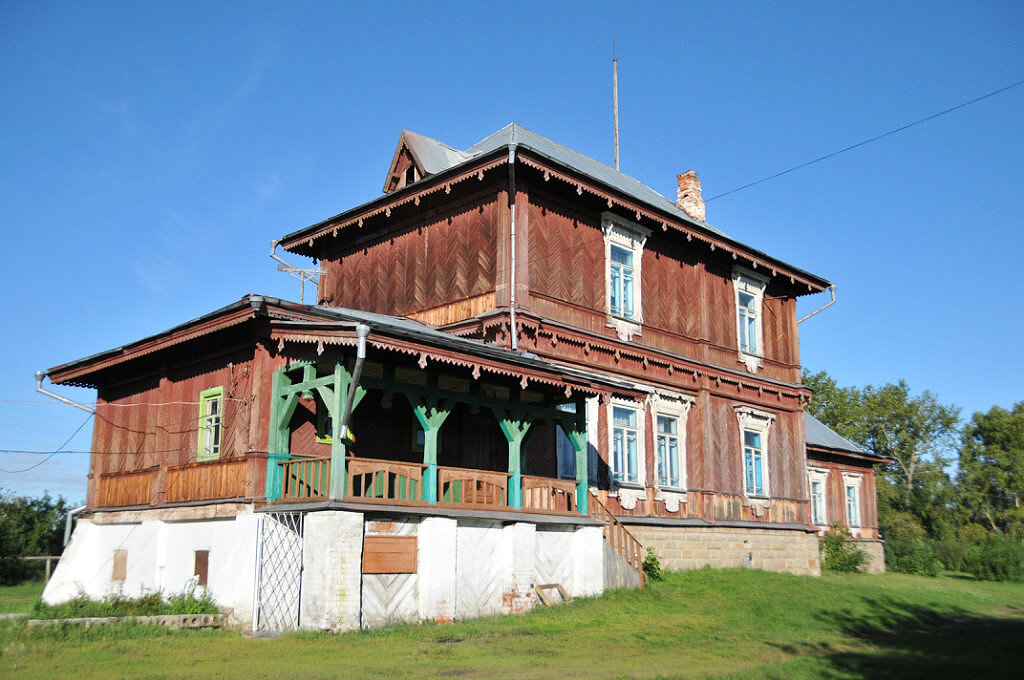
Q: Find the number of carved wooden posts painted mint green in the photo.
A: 5